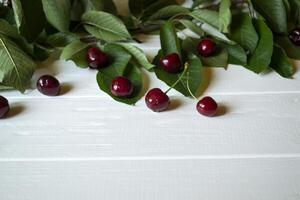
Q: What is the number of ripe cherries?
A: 9